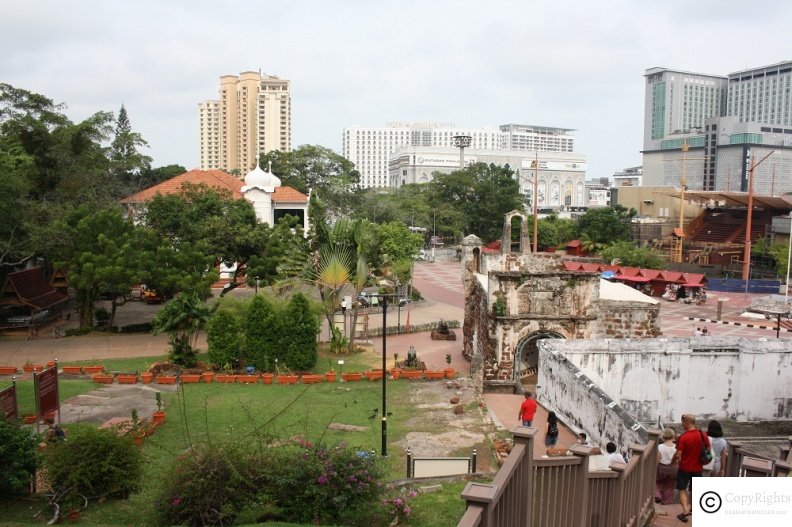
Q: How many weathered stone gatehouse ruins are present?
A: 1